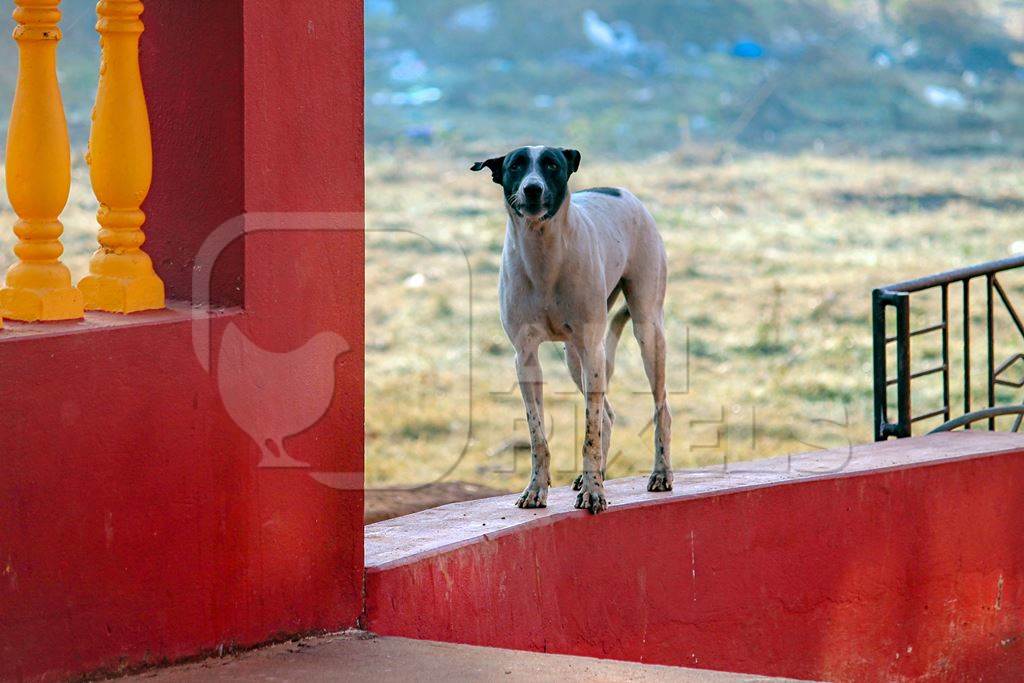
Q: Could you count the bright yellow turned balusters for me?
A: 2